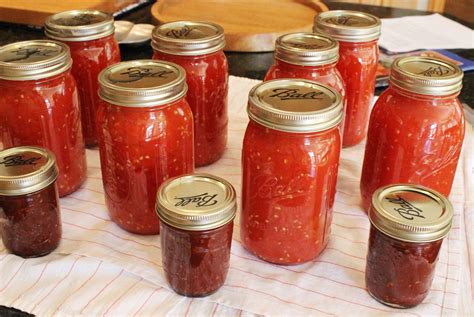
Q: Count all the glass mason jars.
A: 11